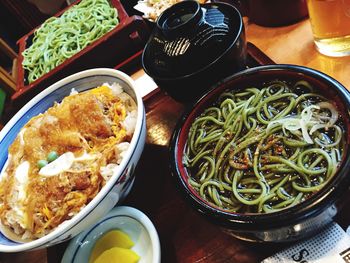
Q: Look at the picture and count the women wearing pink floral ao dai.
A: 0